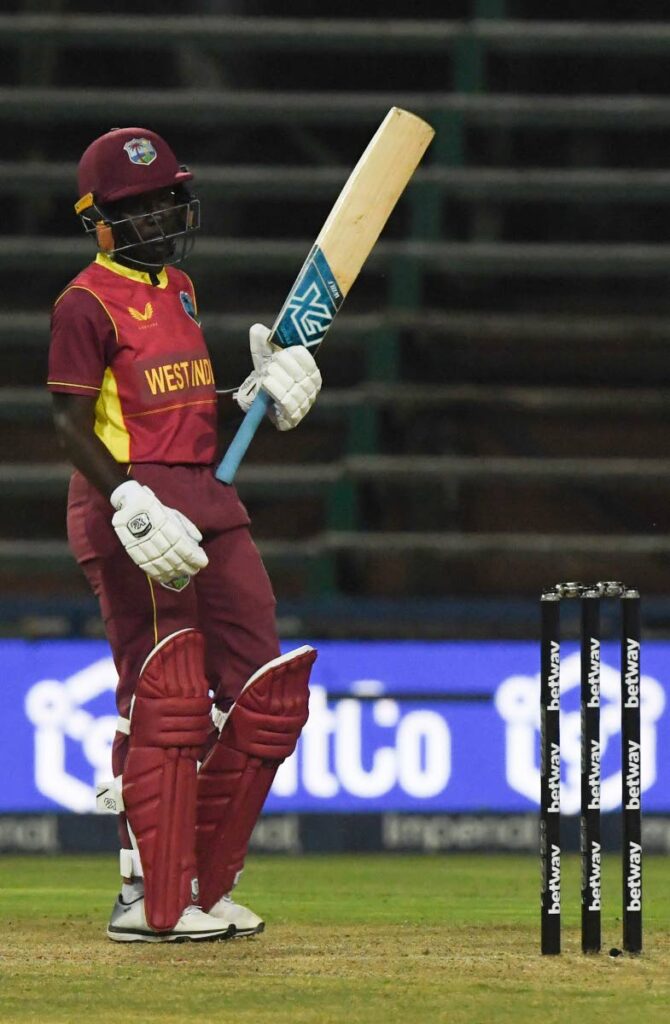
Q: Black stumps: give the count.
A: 3